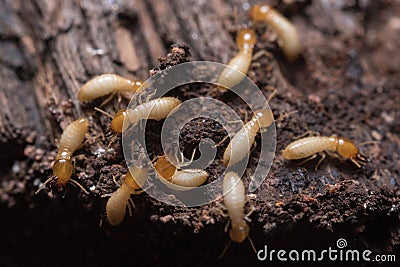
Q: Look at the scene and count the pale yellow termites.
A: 10